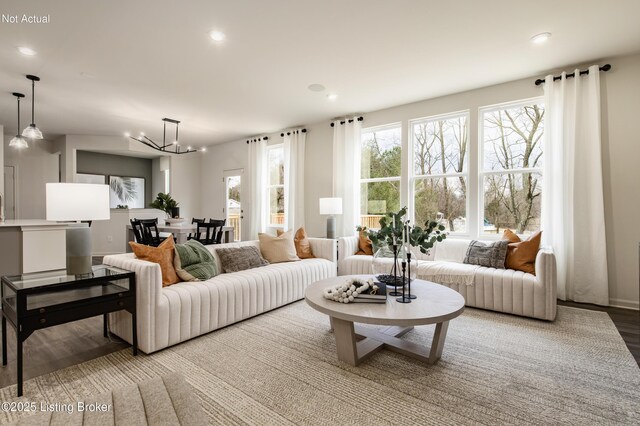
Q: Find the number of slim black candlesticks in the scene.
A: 3